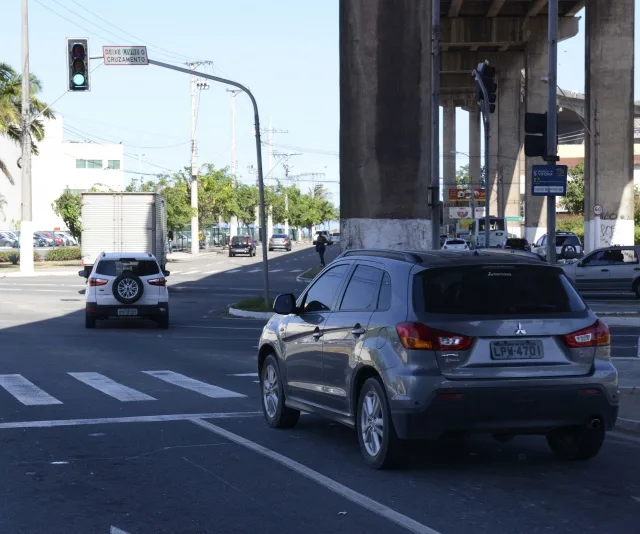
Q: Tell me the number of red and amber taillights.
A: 2